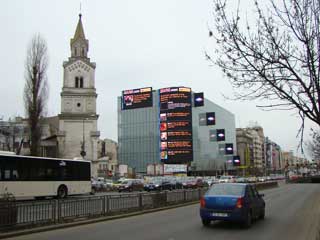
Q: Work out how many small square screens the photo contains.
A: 5